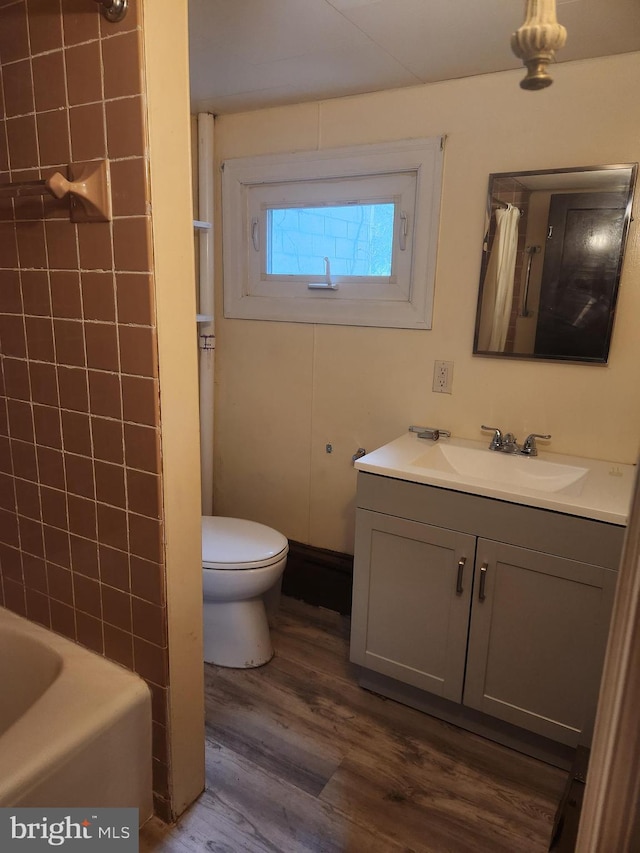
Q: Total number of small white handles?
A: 3